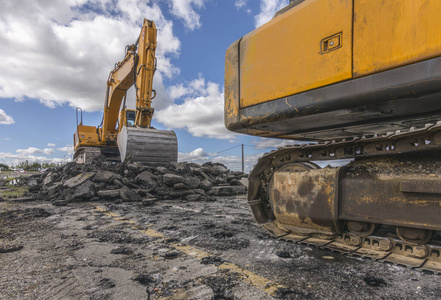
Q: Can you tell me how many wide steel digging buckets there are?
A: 1